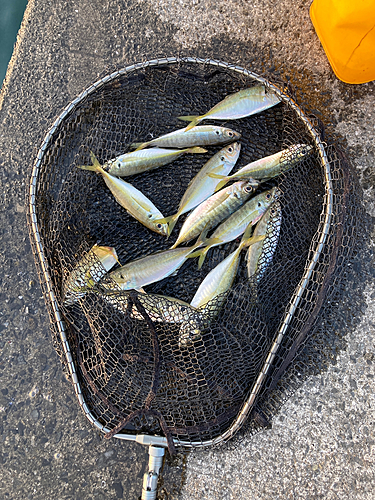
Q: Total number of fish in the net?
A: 13